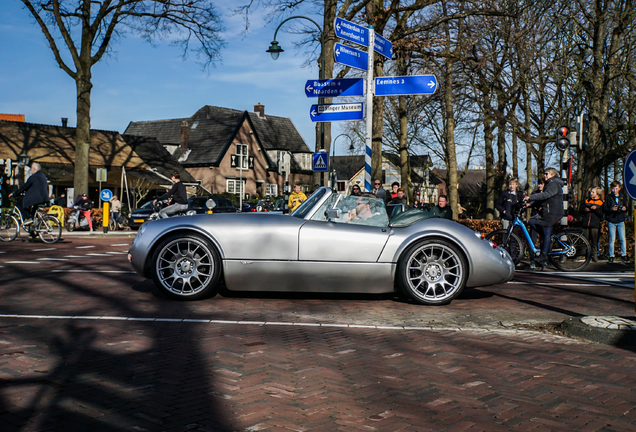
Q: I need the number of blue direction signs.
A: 6